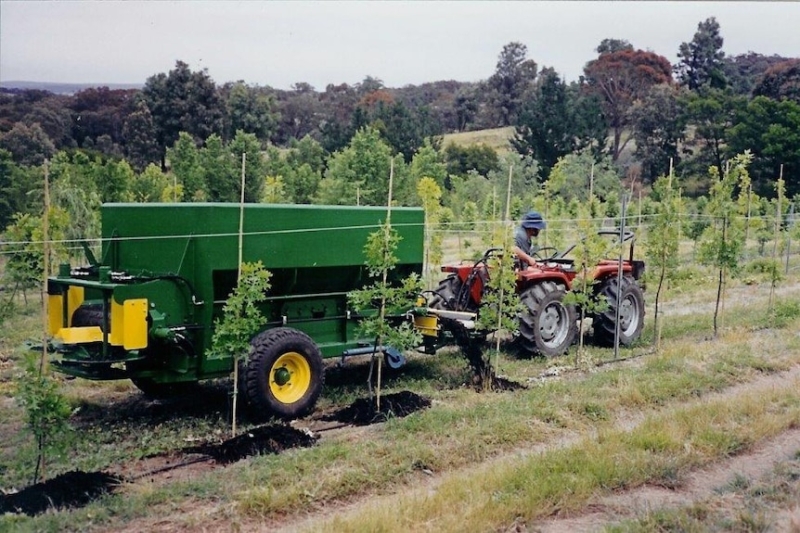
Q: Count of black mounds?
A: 4